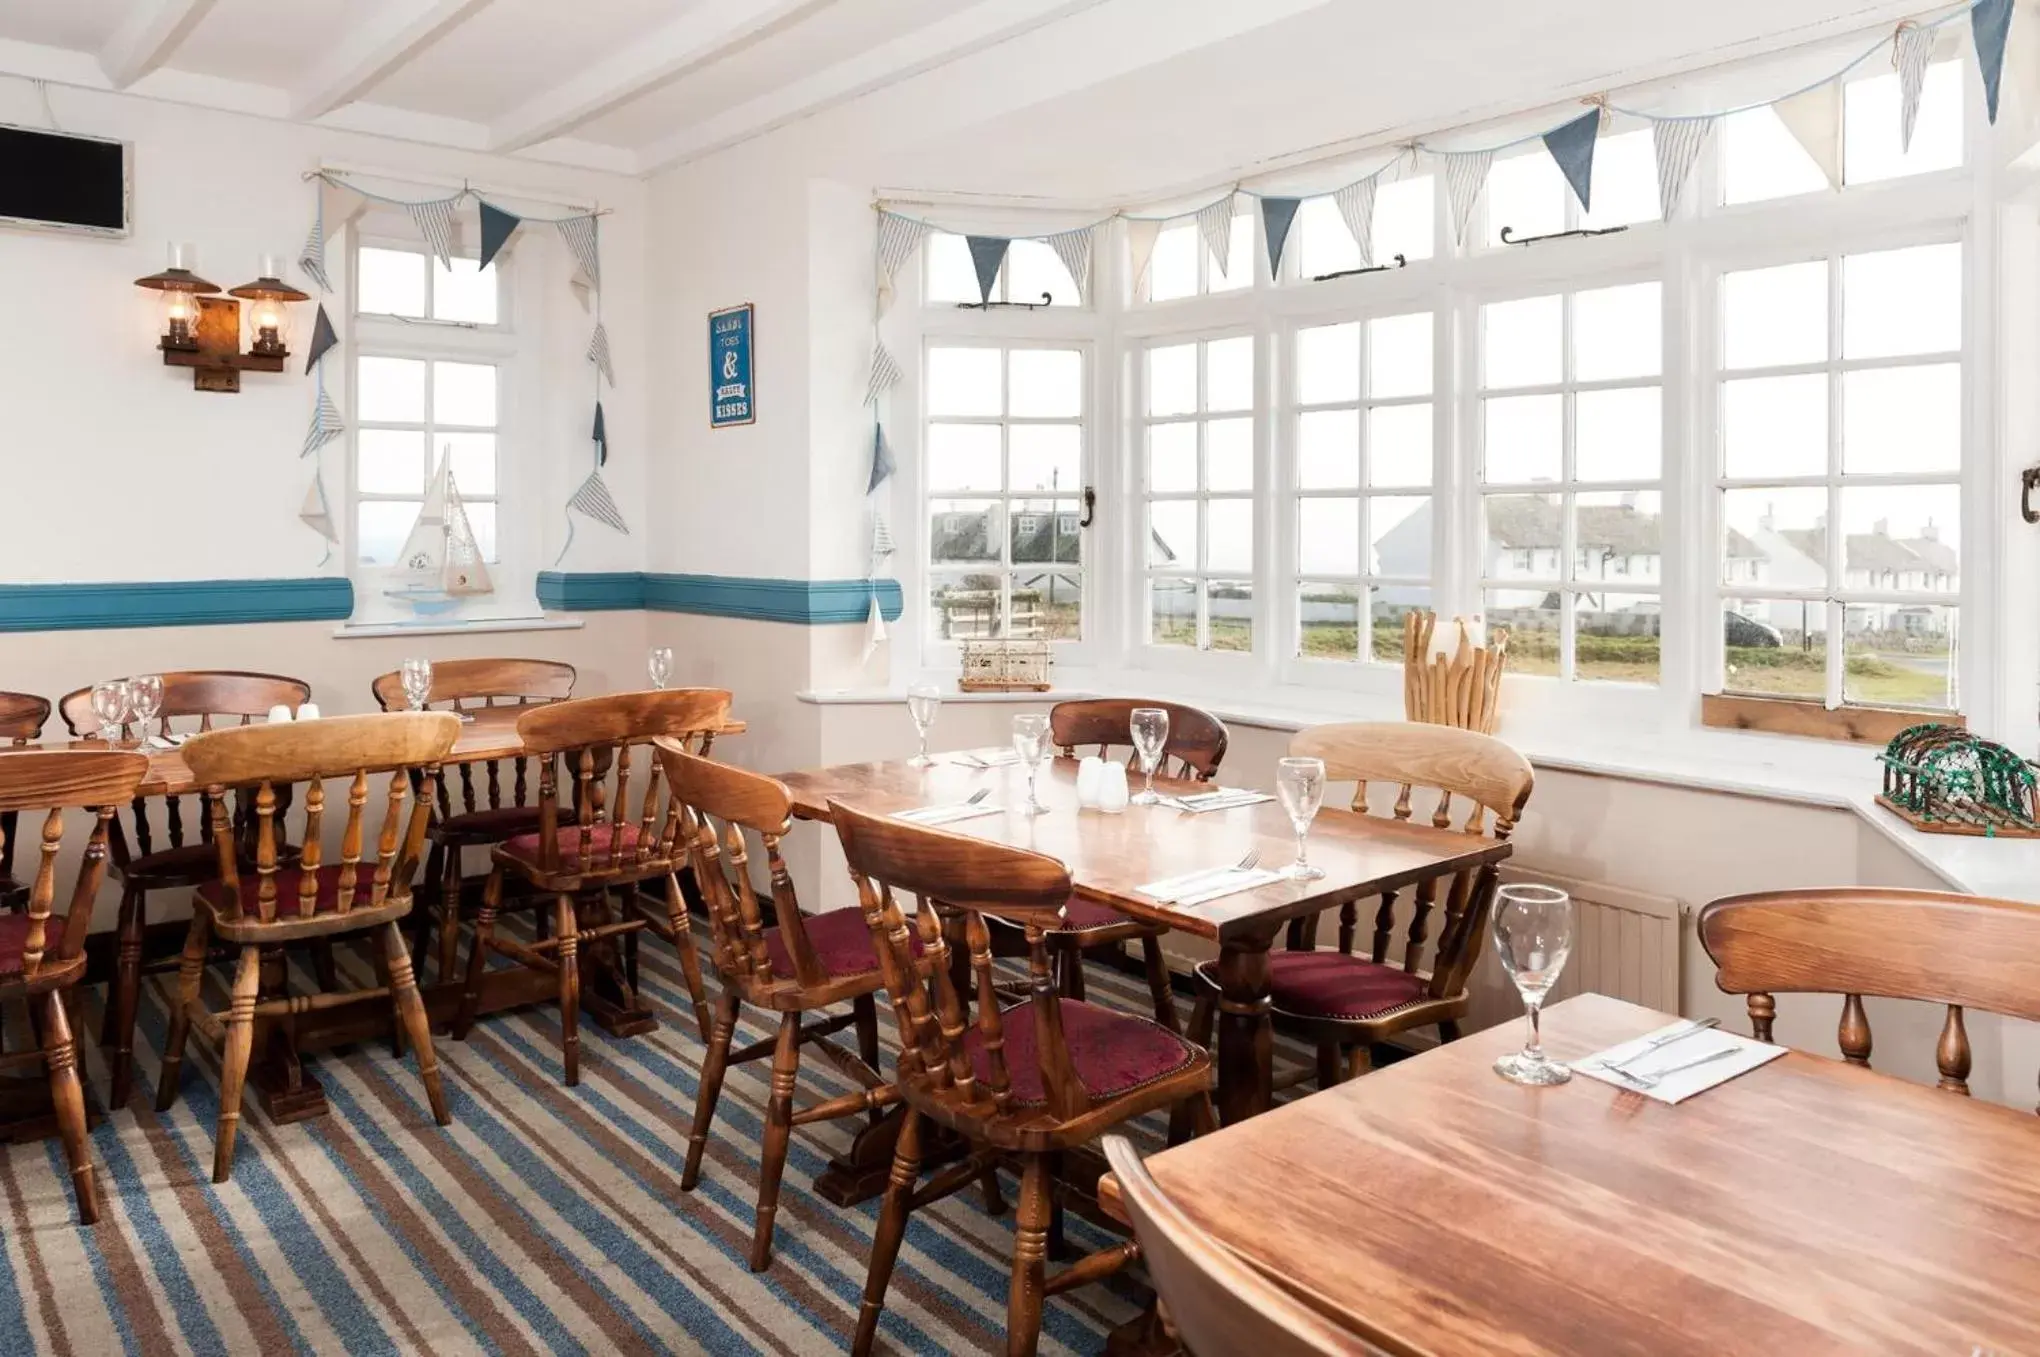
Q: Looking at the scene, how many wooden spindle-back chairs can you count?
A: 12